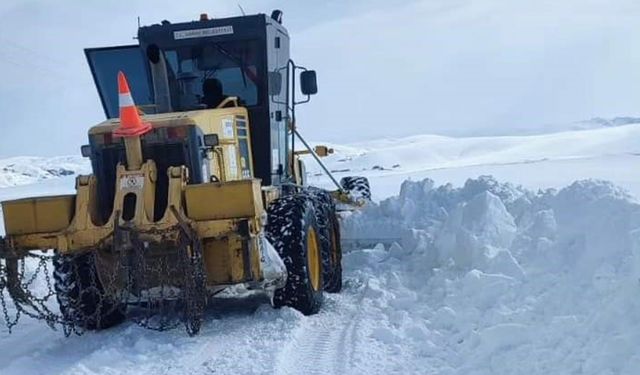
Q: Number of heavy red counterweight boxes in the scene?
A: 0